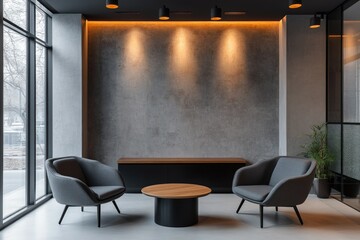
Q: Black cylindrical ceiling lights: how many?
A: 5